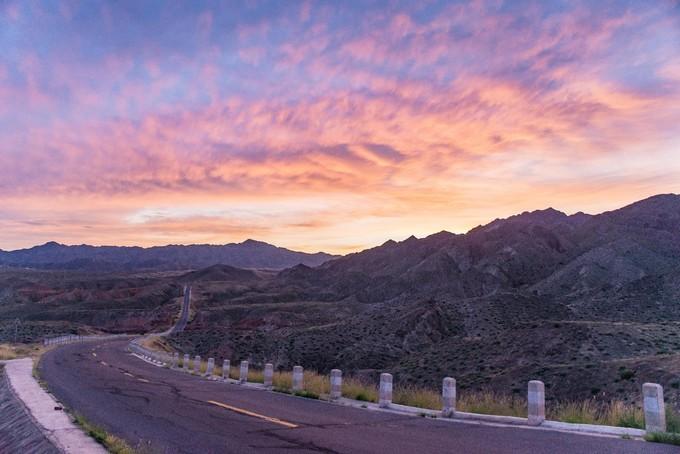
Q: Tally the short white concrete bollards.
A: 13